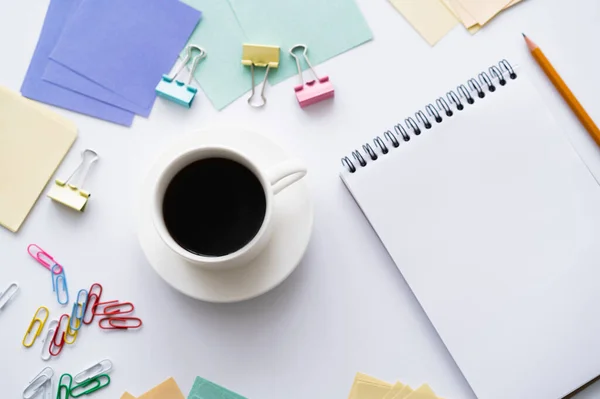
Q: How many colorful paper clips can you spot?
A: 11